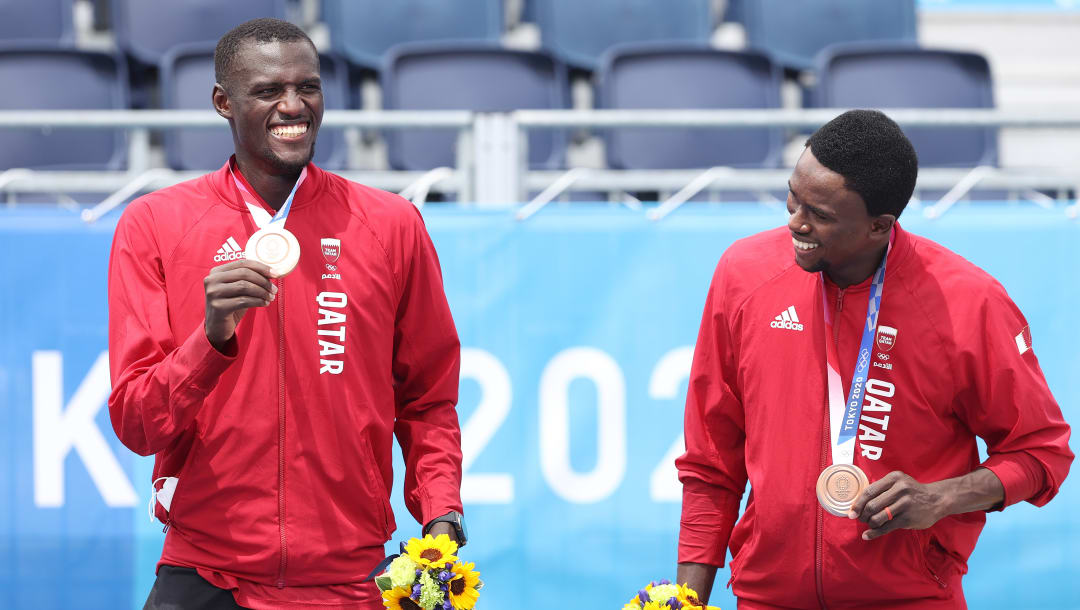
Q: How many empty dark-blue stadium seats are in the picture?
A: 10